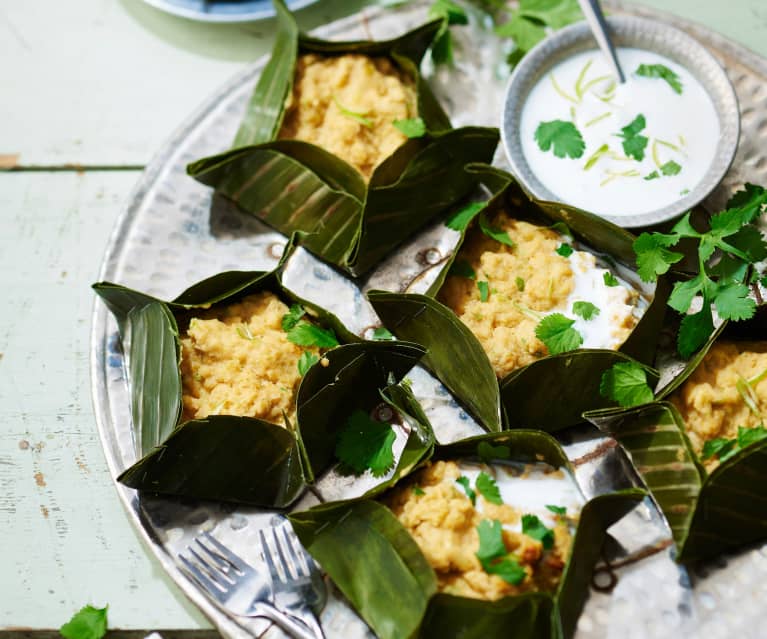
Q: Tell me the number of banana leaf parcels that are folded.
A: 5